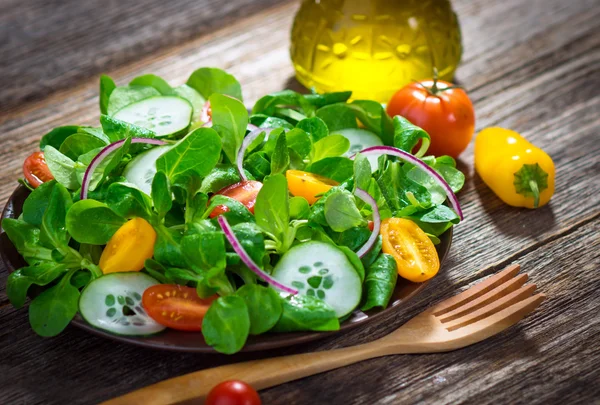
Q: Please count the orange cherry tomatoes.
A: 3